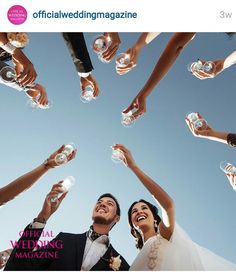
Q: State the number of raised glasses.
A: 12